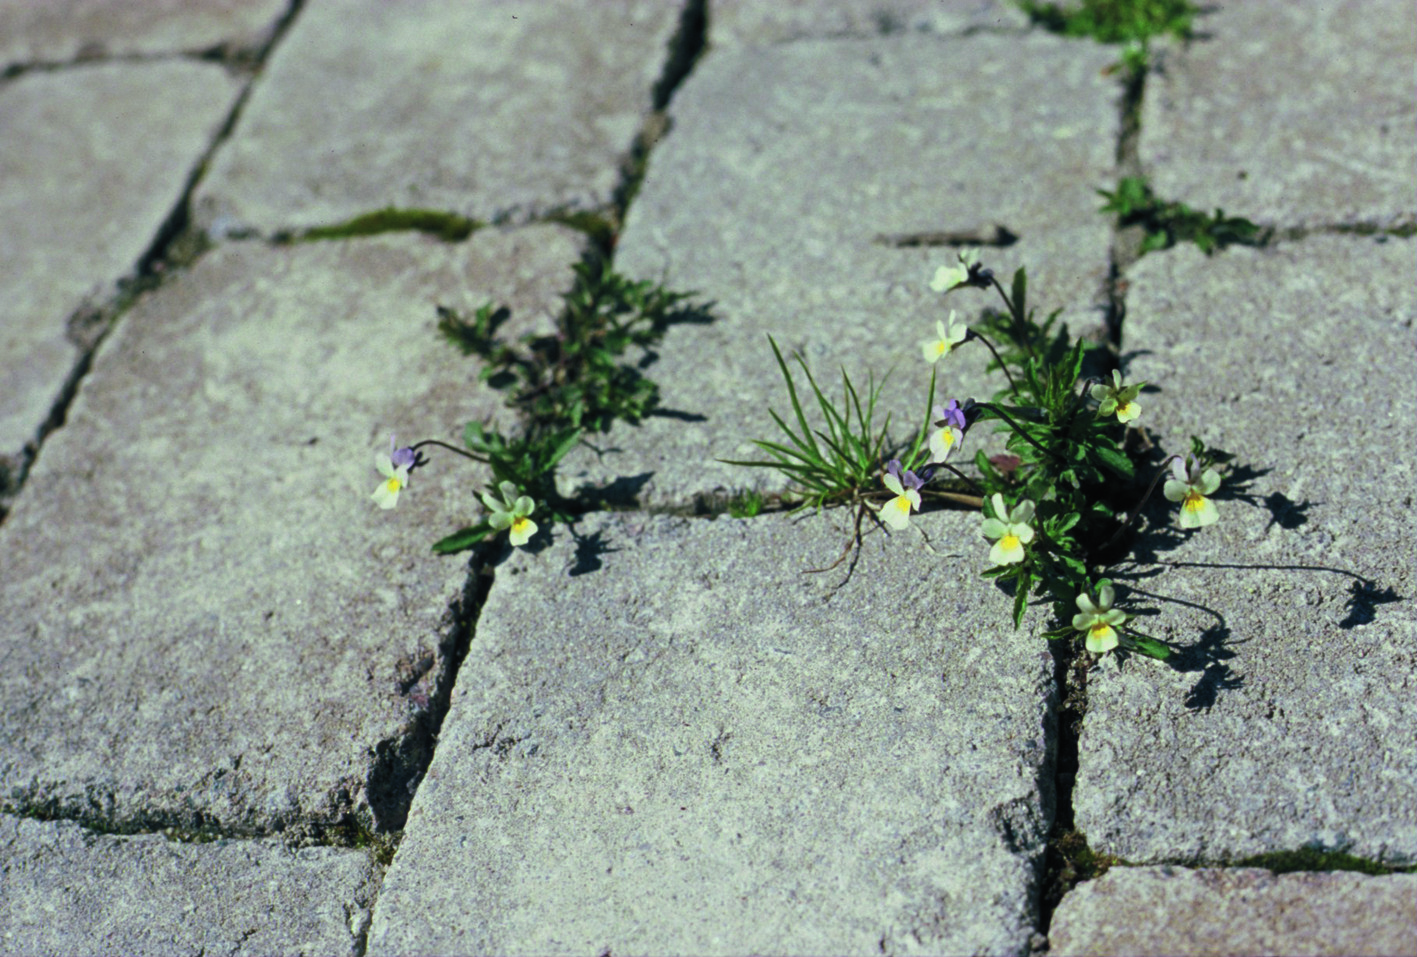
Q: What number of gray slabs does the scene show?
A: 11